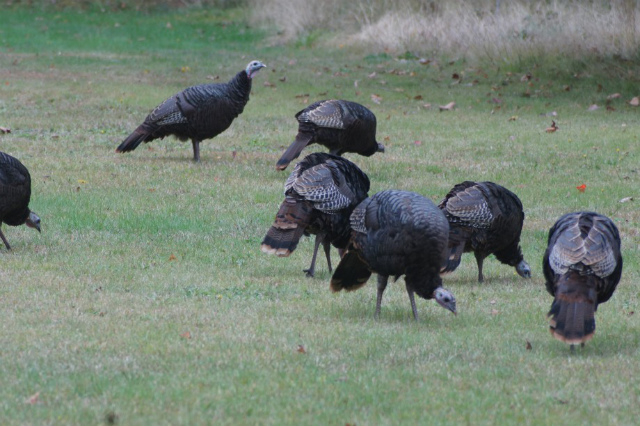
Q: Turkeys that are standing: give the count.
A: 7